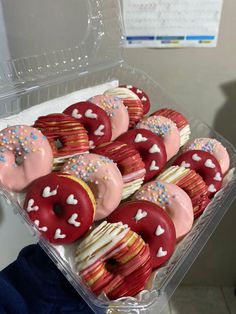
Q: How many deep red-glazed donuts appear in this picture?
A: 6